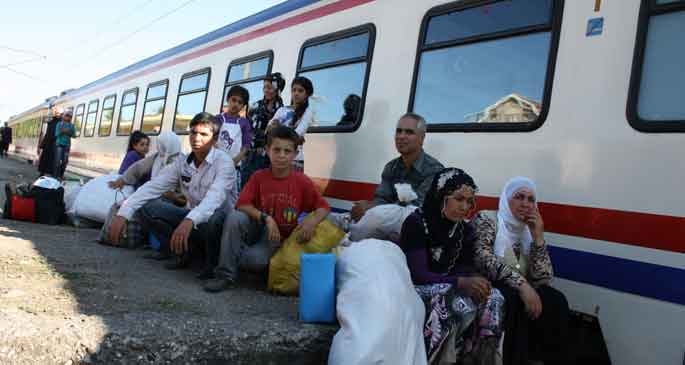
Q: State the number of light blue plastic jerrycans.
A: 1